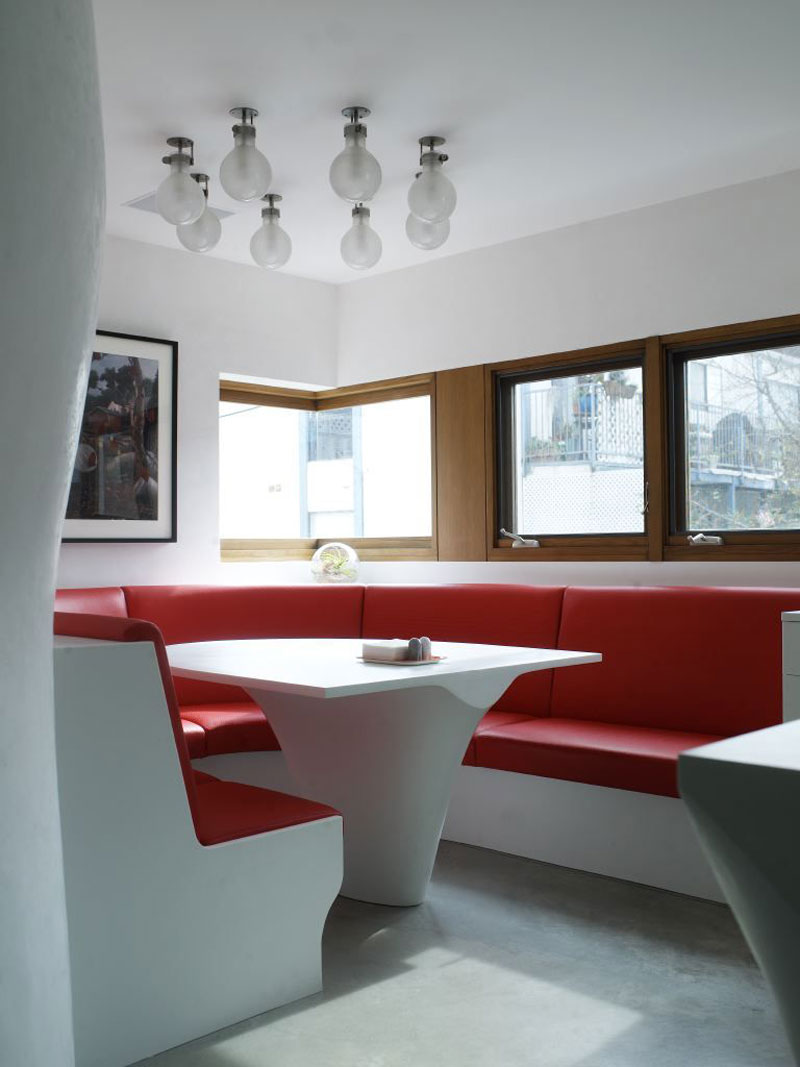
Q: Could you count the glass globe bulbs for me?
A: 8